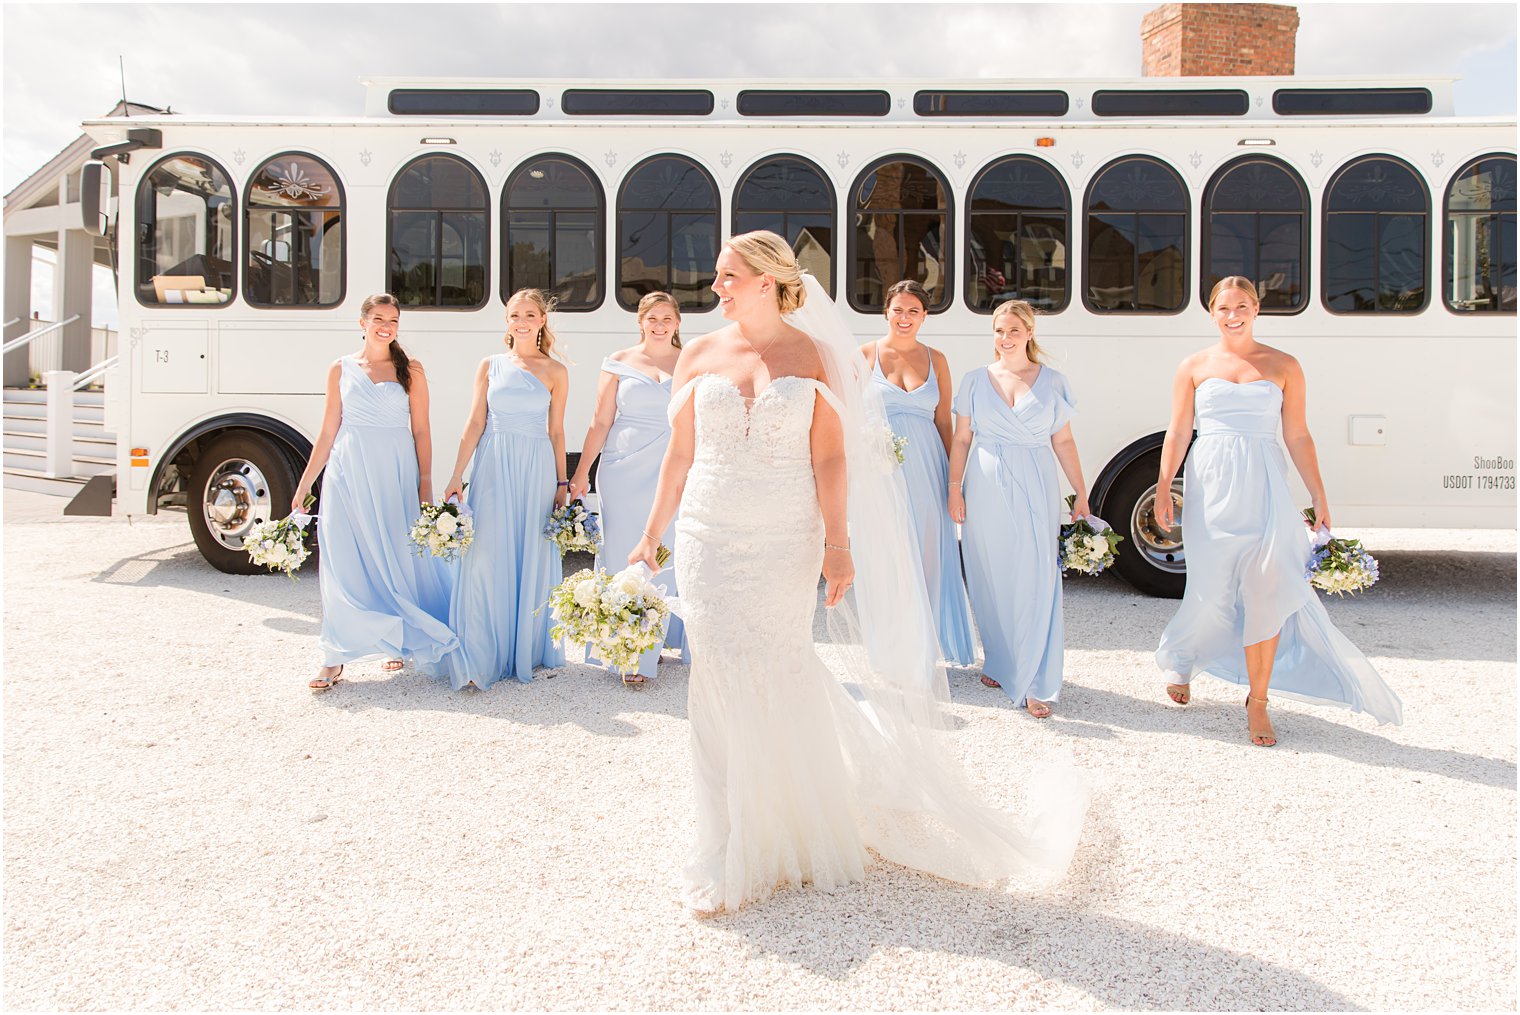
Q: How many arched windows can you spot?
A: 12